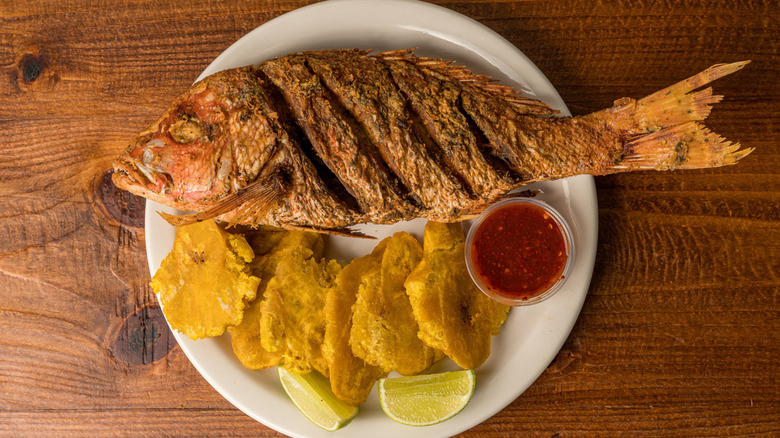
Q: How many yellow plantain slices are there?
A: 6